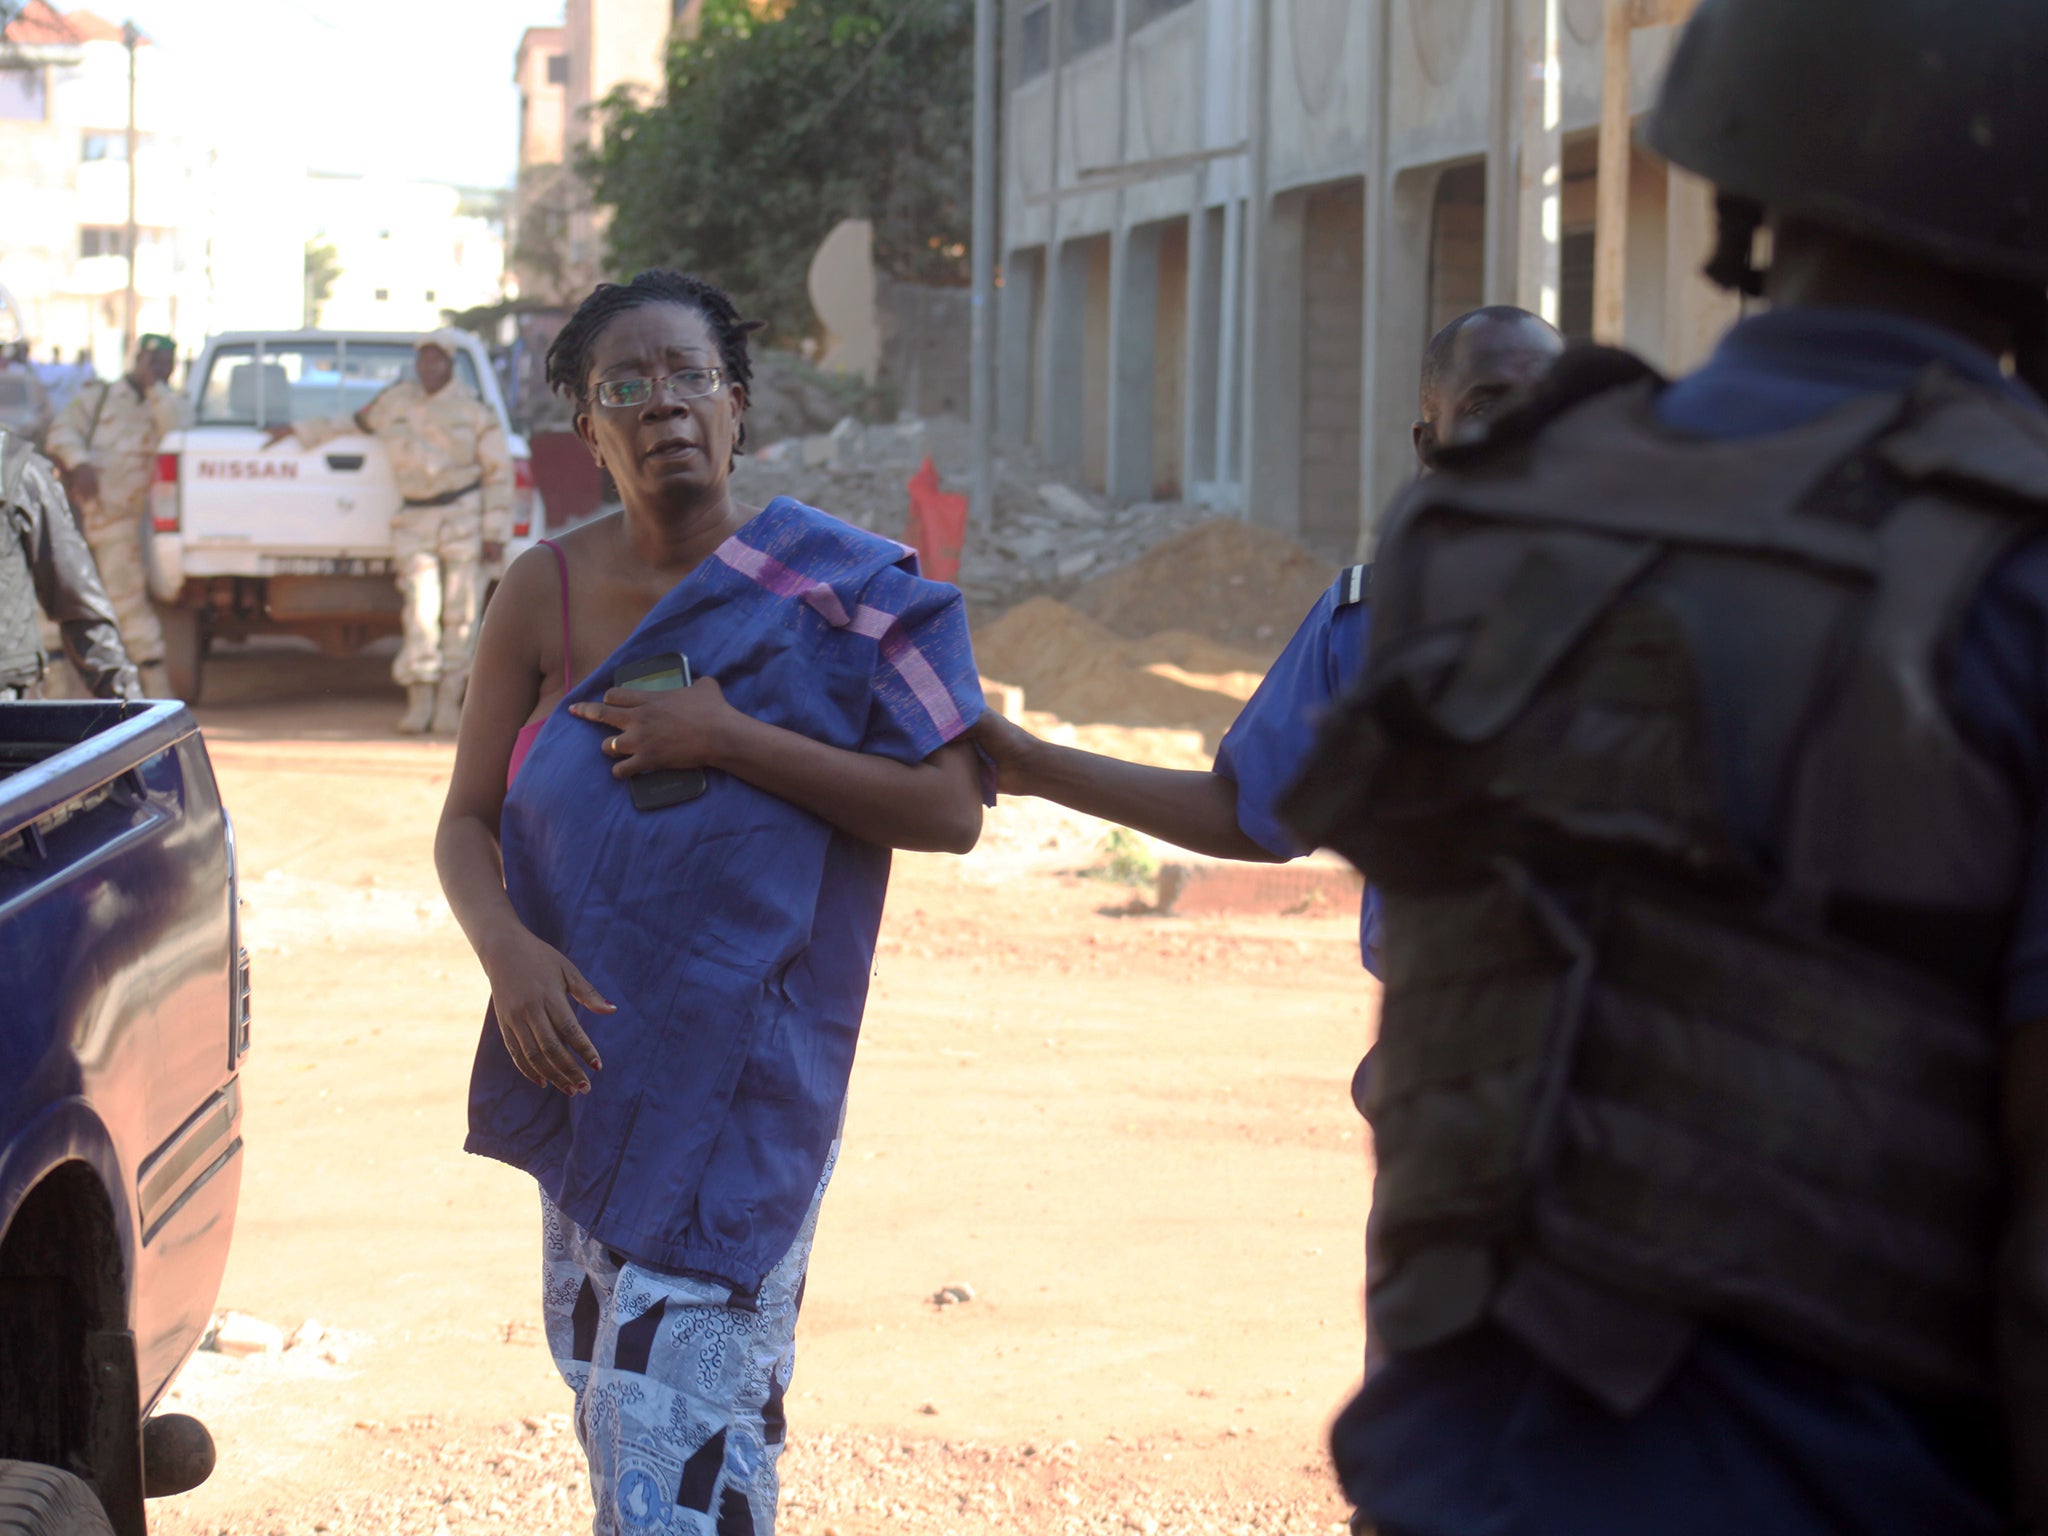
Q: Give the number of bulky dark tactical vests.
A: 1